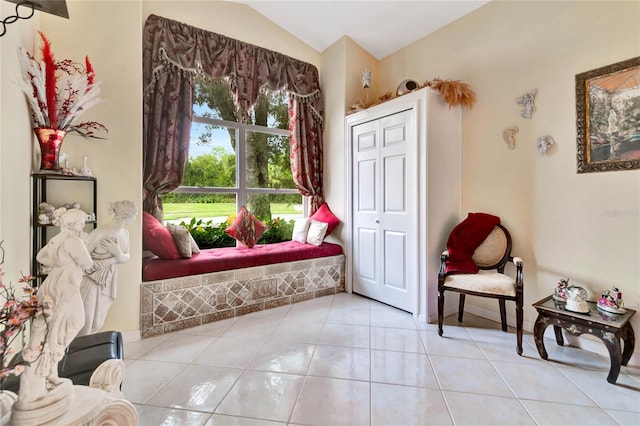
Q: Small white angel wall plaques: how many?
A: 3